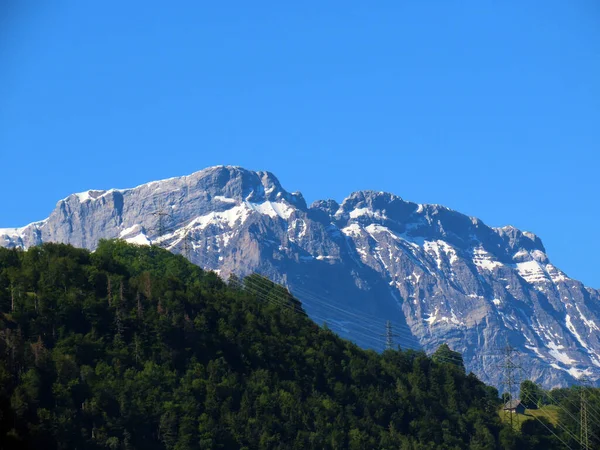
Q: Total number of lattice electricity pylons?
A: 5